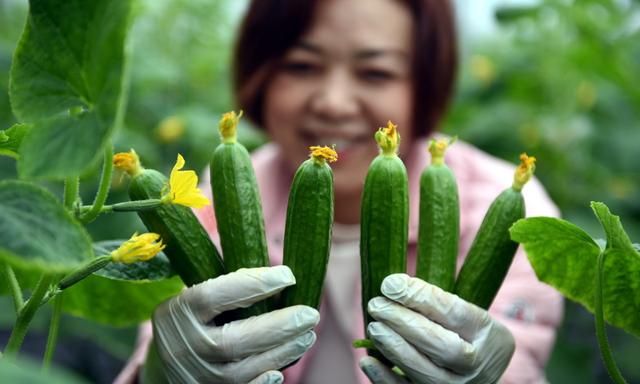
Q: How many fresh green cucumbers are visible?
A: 6